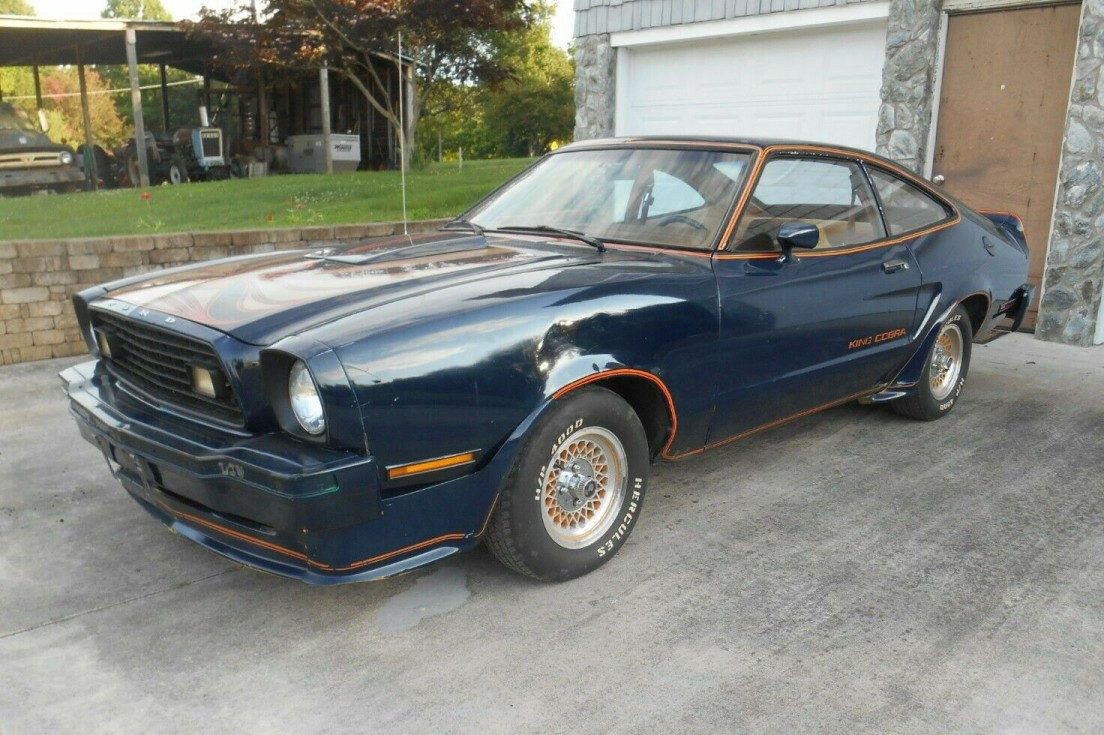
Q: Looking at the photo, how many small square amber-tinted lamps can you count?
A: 2